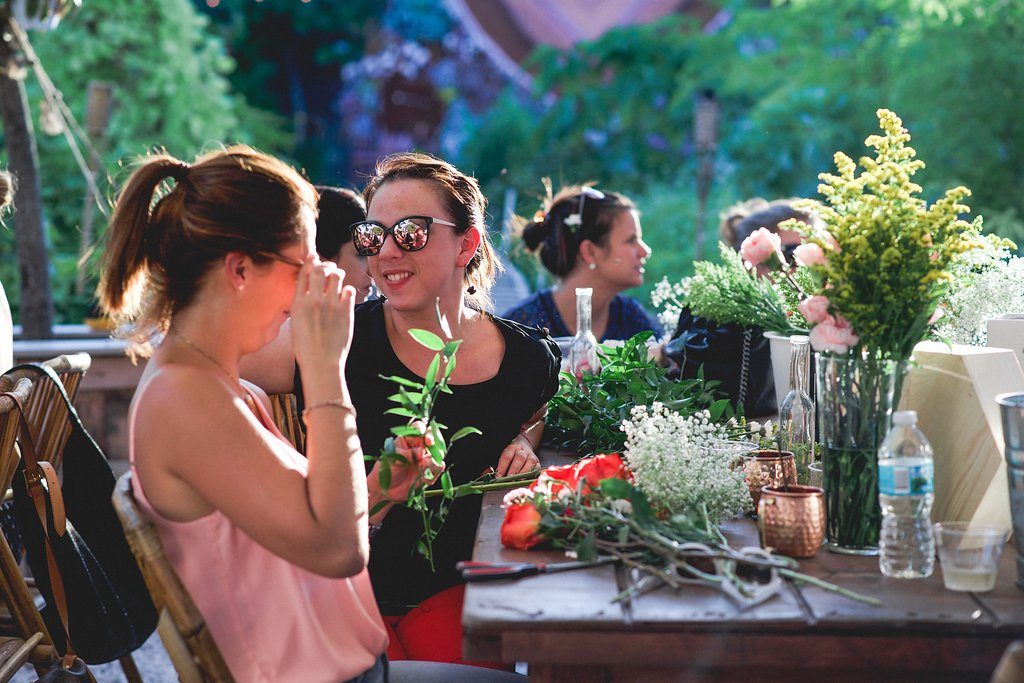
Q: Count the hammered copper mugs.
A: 2